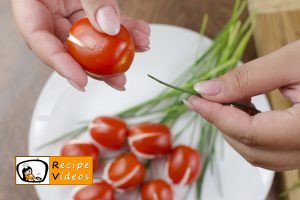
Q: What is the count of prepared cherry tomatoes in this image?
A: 8